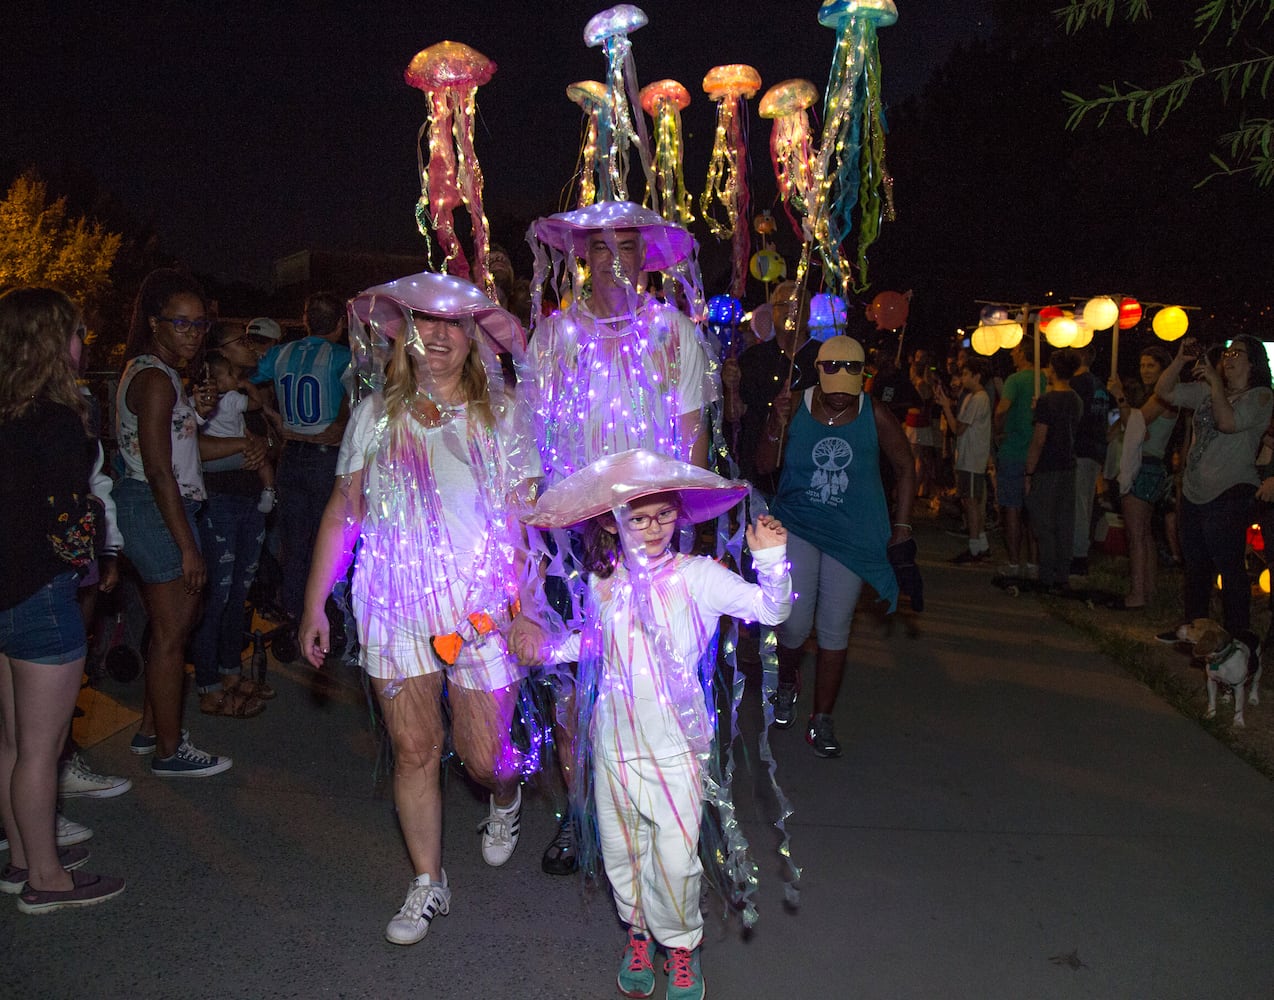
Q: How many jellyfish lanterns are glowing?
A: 7